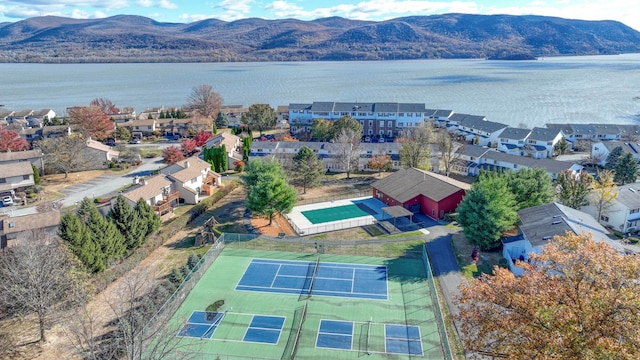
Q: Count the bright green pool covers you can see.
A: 1